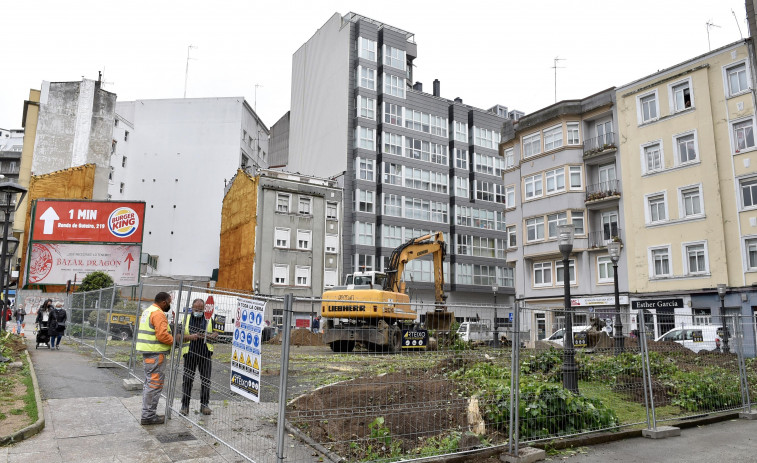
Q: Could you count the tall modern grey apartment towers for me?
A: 1